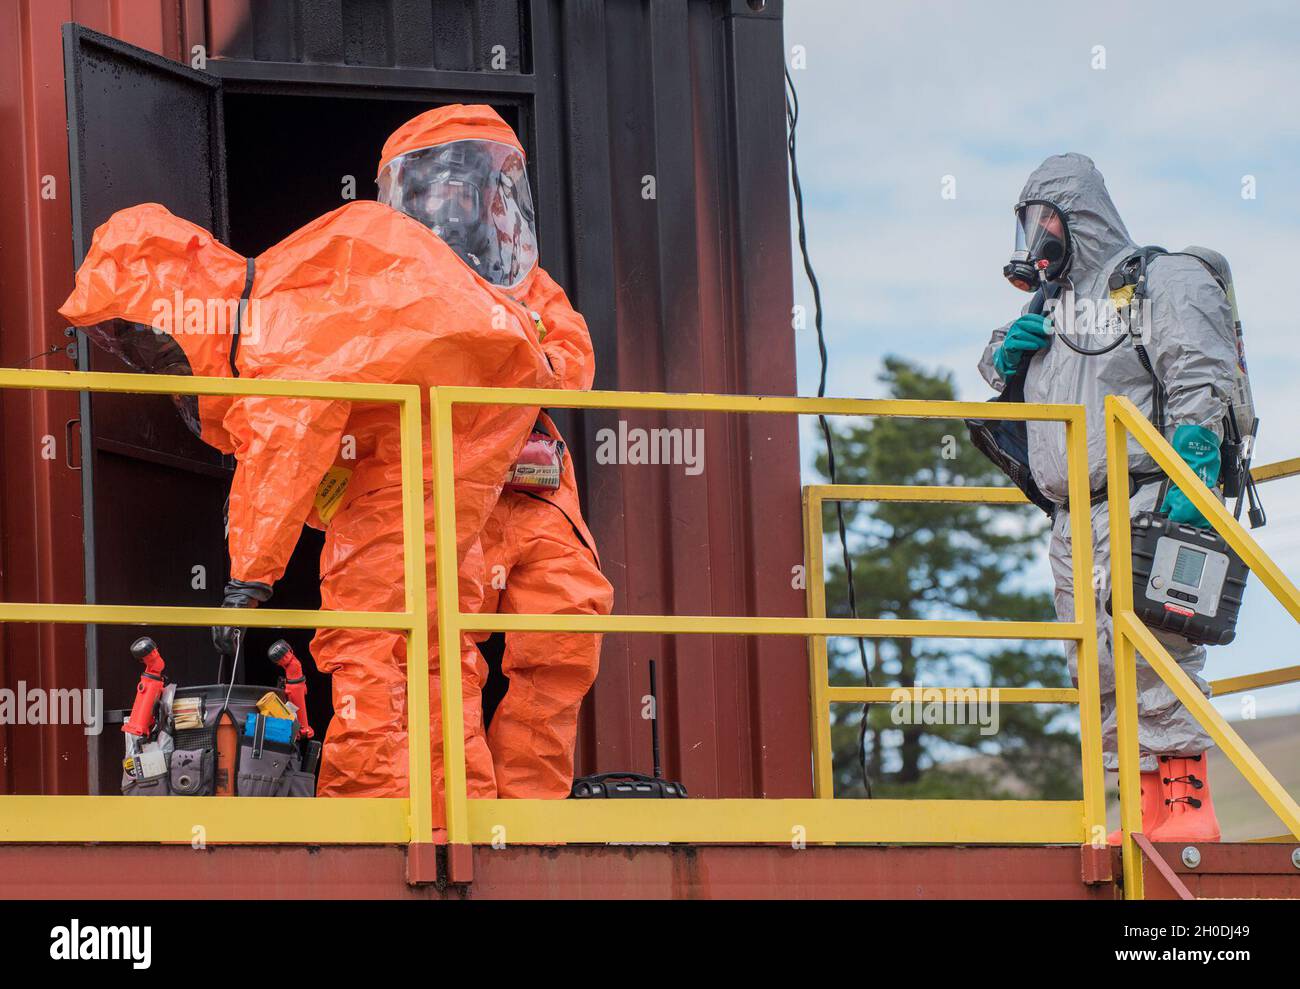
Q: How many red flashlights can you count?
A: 2